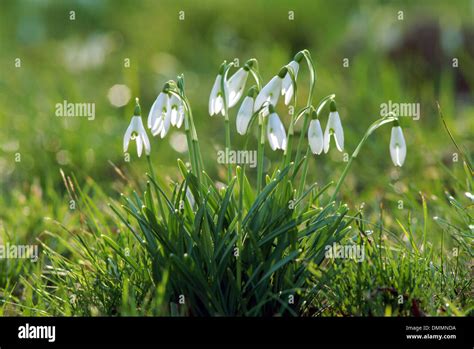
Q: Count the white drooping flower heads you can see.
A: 12